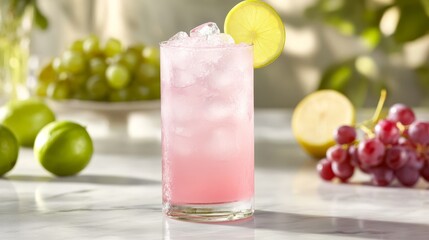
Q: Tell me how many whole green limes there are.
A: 3